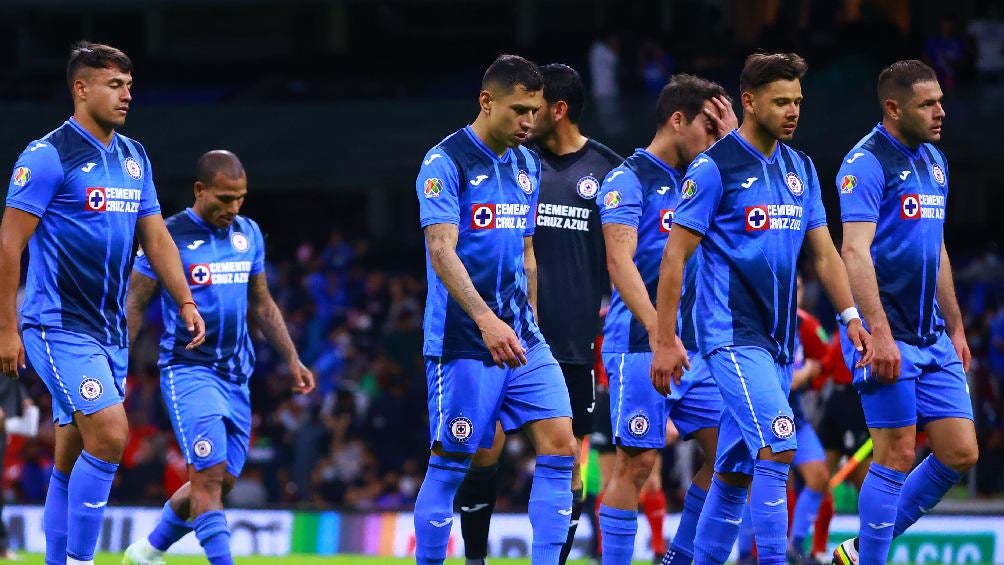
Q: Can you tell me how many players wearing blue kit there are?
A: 6